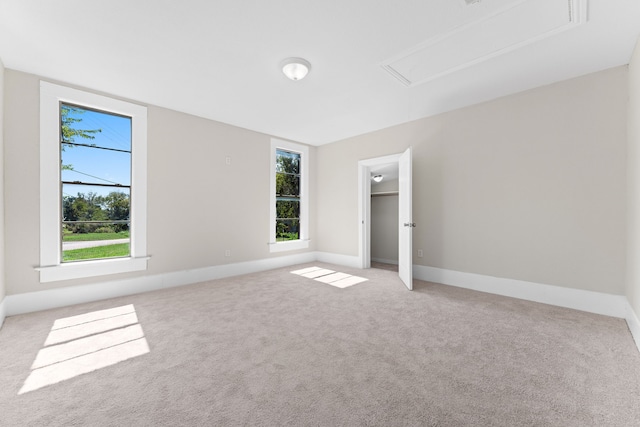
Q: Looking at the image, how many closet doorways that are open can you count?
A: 1